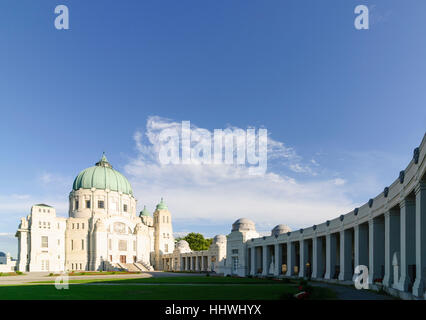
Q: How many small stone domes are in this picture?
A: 4